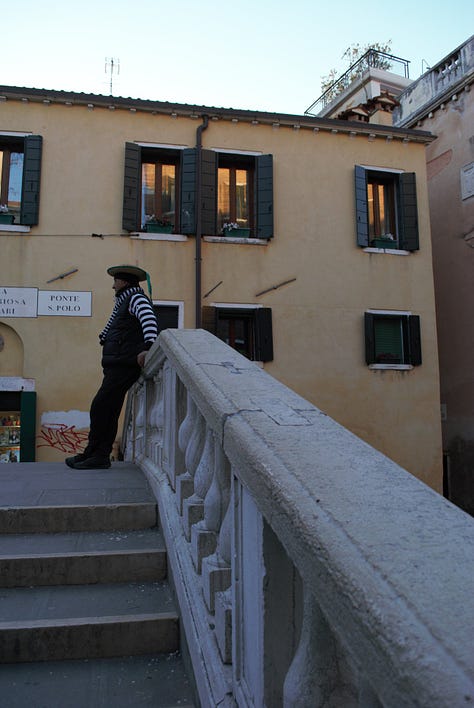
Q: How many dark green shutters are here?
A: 11